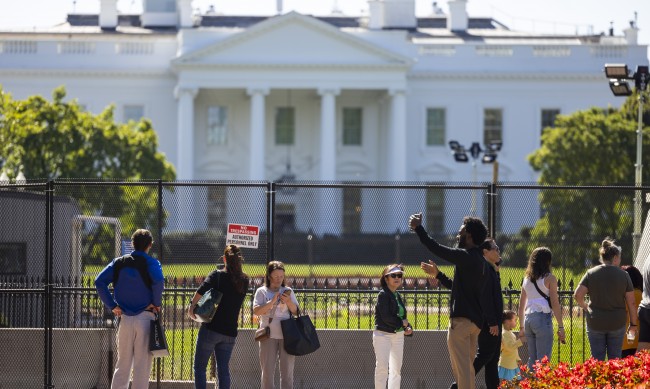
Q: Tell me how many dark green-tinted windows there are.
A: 3